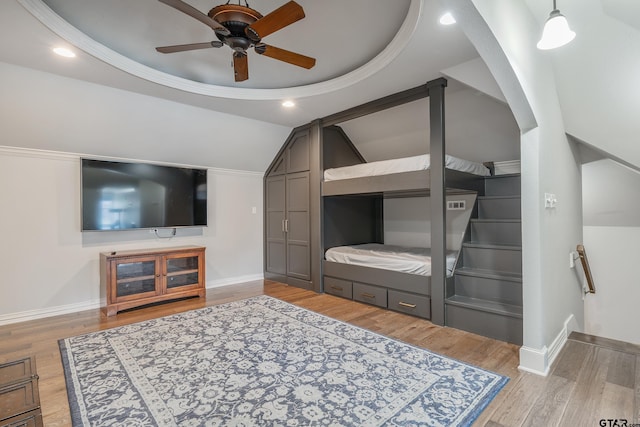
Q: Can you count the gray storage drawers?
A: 3